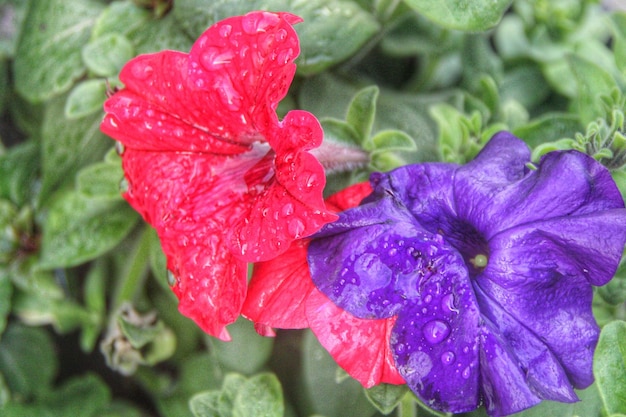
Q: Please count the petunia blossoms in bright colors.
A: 3